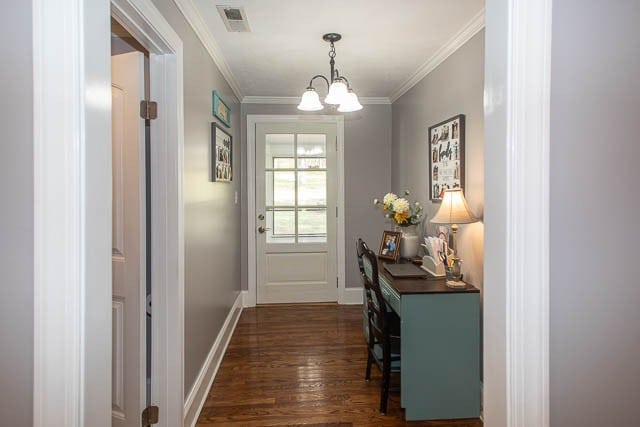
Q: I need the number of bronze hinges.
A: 2